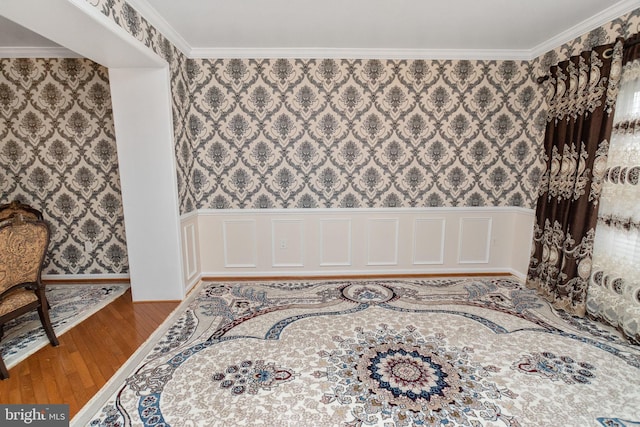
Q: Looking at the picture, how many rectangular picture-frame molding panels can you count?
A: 7